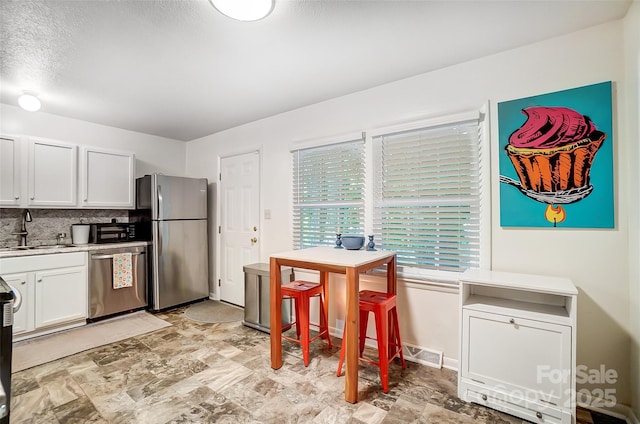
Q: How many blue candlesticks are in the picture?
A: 2